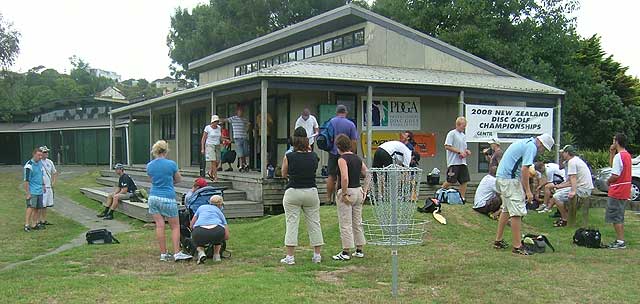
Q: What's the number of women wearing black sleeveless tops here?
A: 2